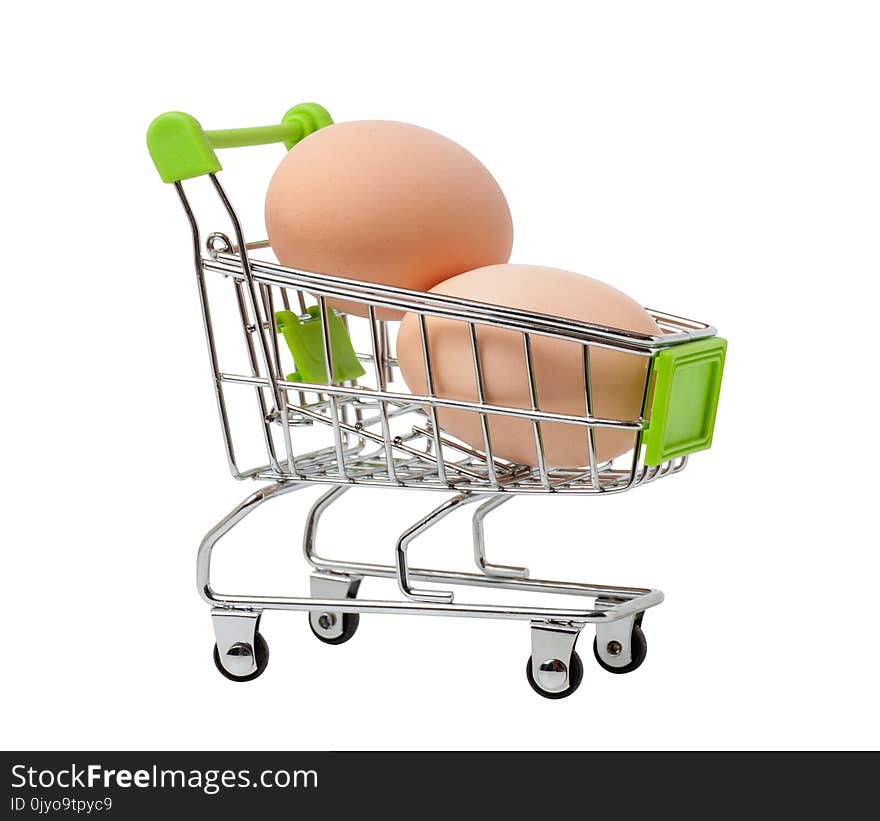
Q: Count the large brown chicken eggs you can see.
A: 2